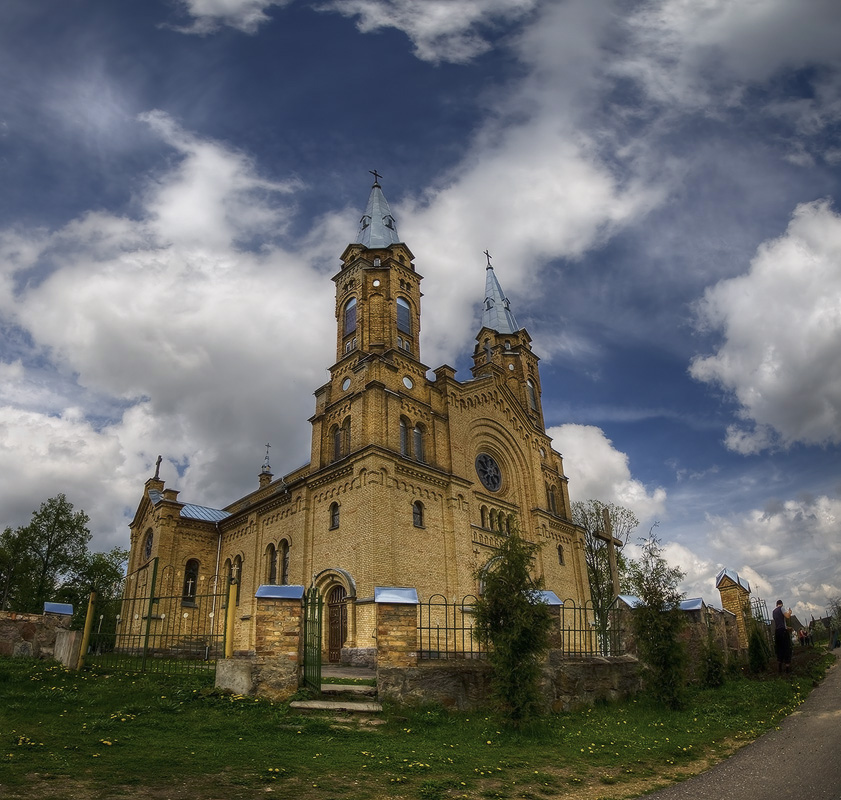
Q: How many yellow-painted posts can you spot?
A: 2